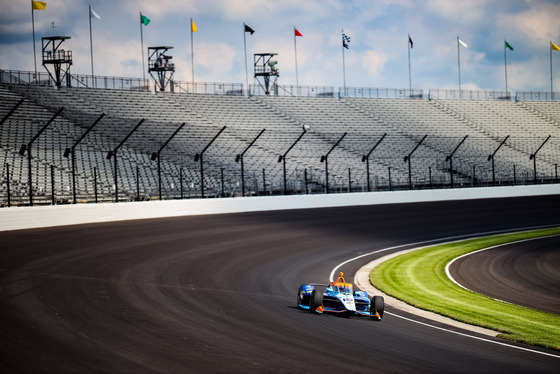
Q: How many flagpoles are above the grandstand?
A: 11